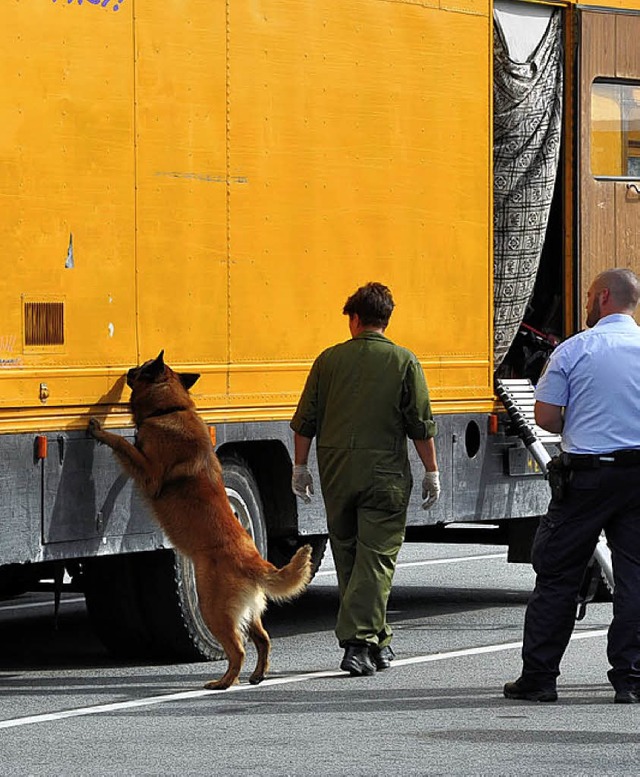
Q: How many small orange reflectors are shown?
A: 3